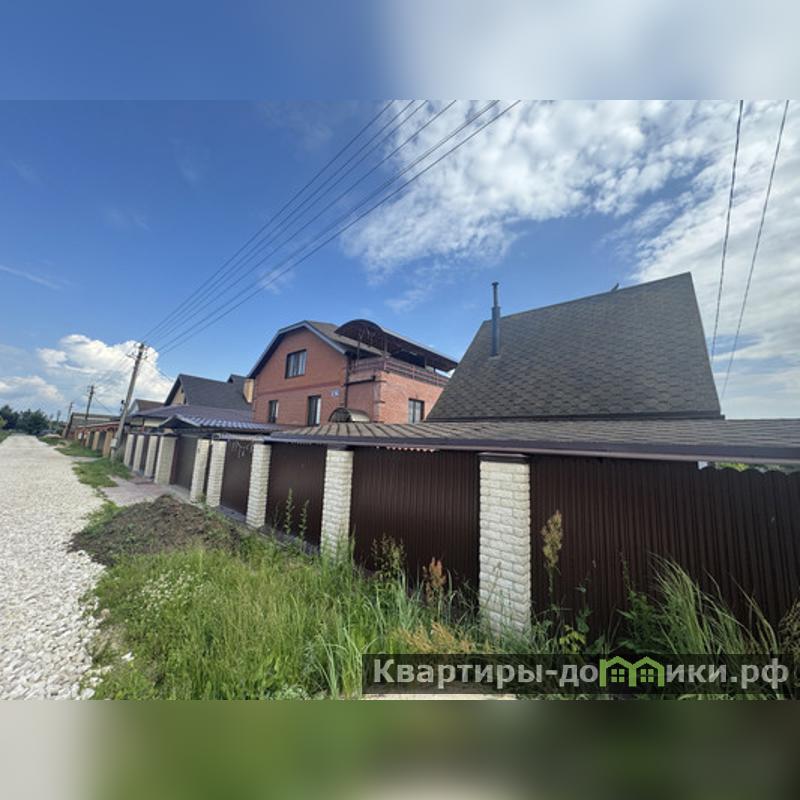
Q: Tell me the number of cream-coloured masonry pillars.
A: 9